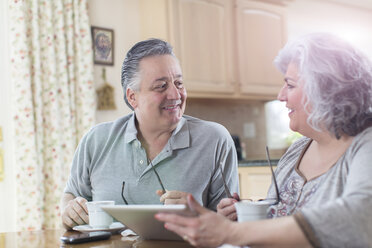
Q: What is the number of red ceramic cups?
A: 0